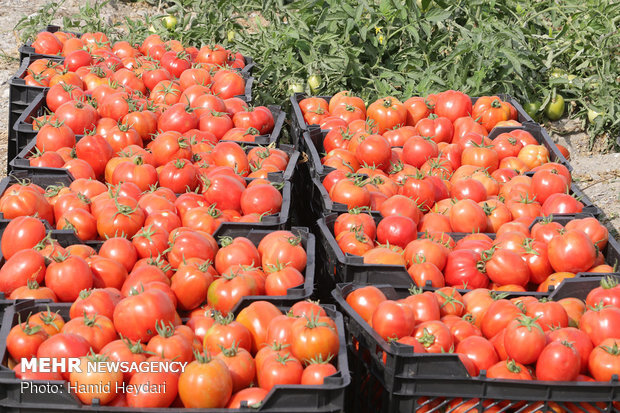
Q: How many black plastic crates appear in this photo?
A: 12